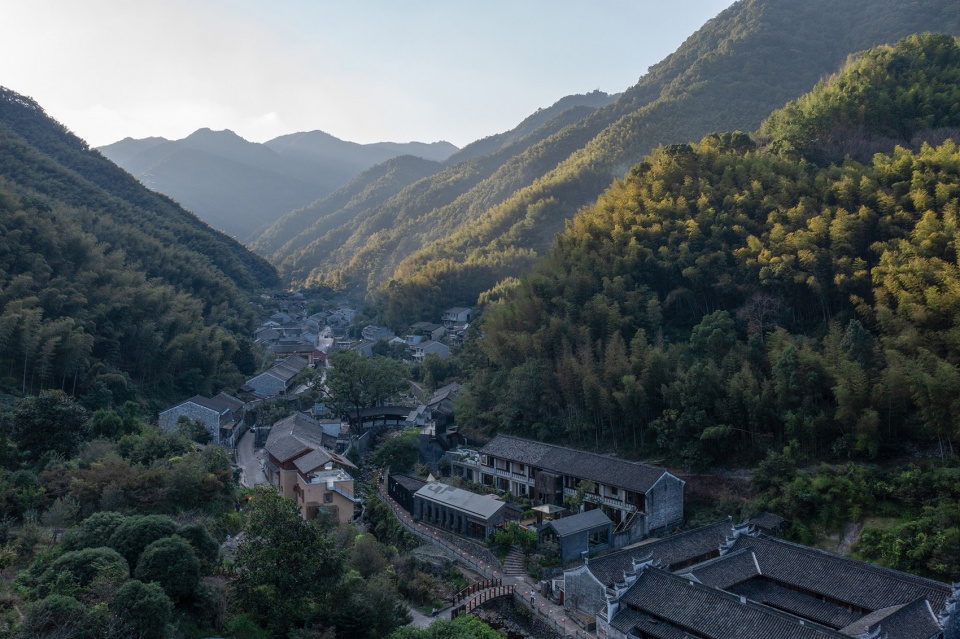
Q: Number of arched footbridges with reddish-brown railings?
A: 1